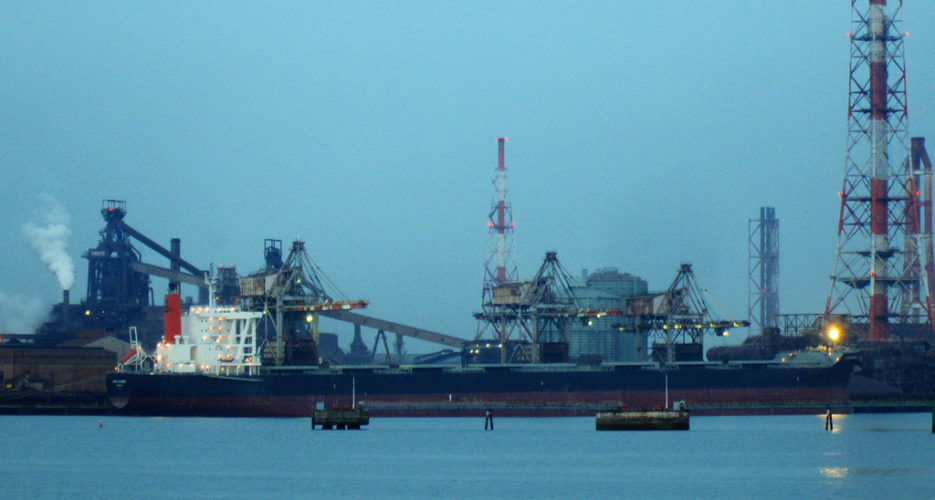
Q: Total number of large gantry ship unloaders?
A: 3